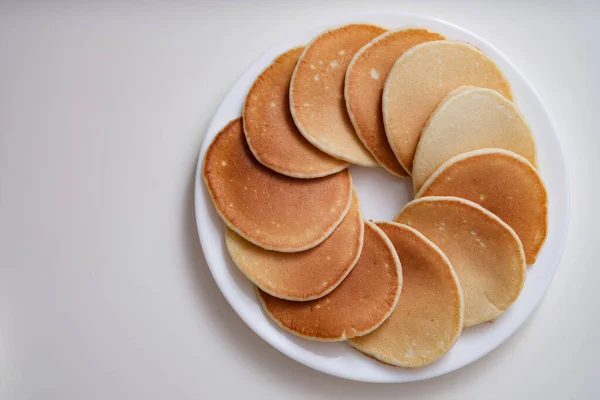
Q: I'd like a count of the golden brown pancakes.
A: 11